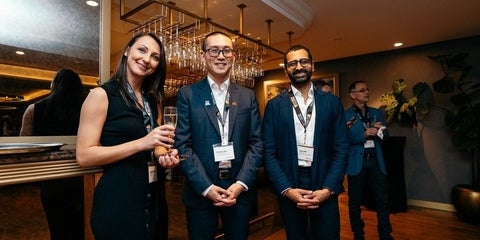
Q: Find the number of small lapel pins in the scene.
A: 2